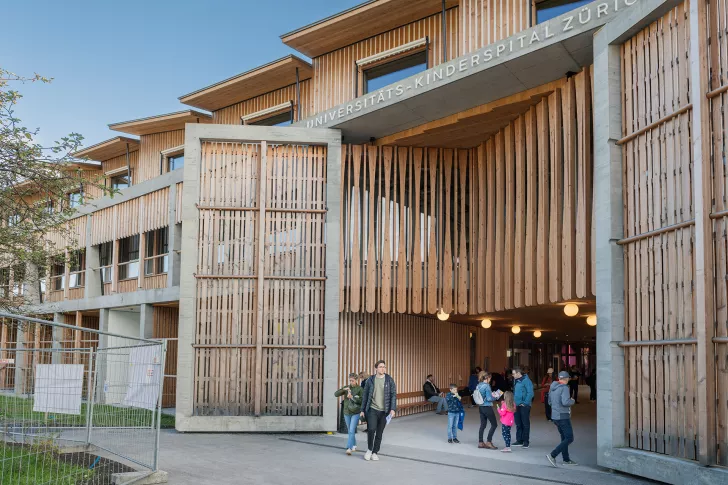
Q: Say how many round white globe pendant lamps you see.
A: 6